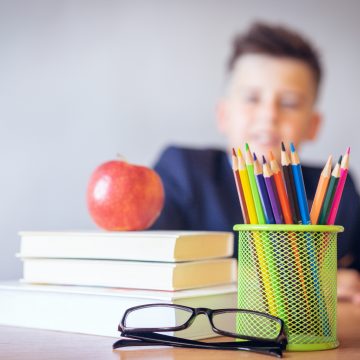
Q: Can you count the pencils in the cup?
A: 11